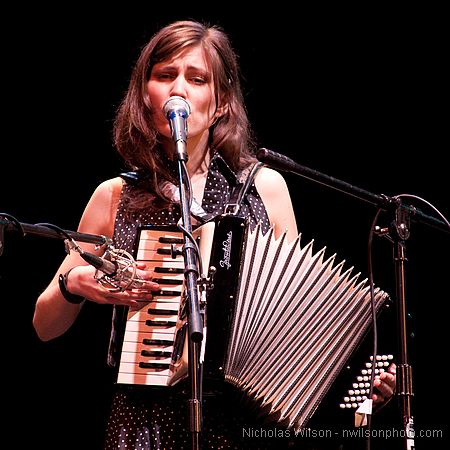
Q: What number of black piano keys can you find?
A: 10